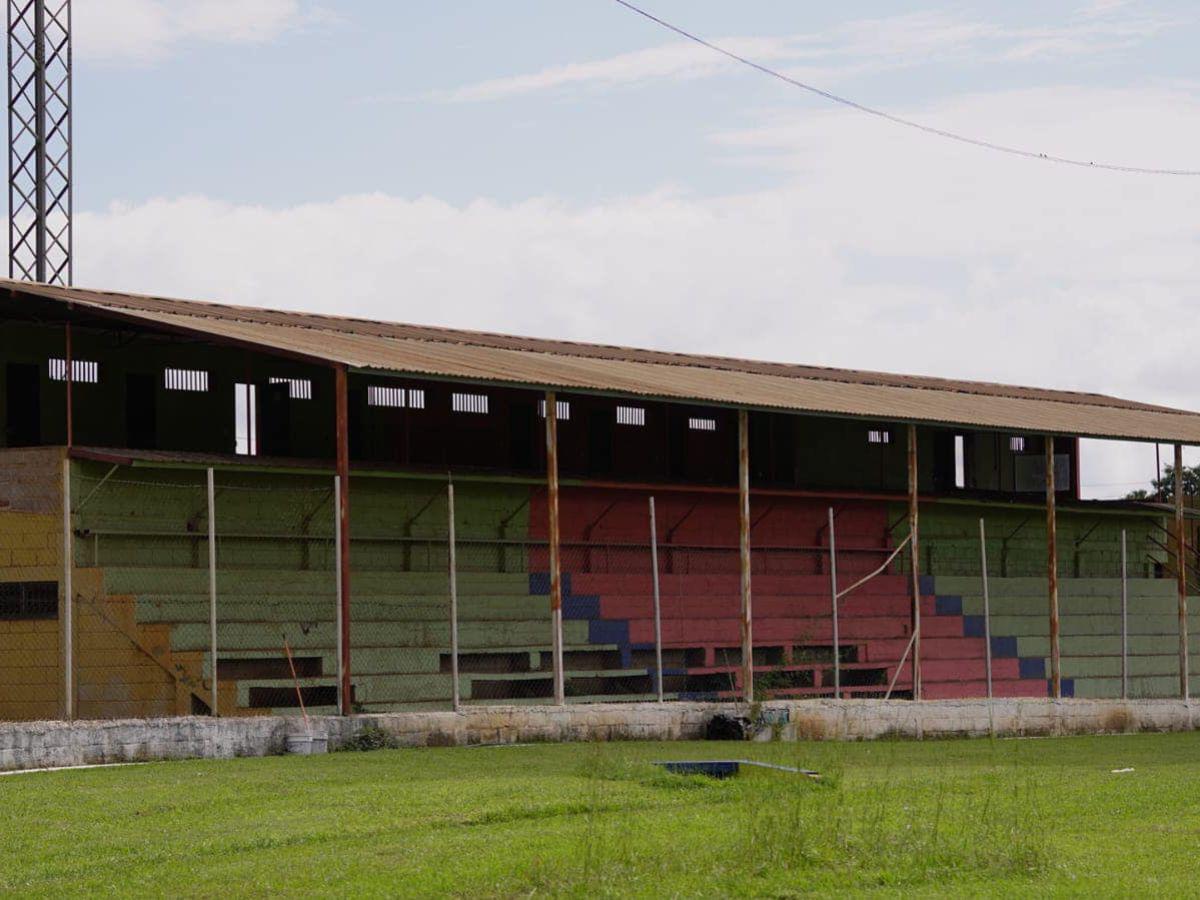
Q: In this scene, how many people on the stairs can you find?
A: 0